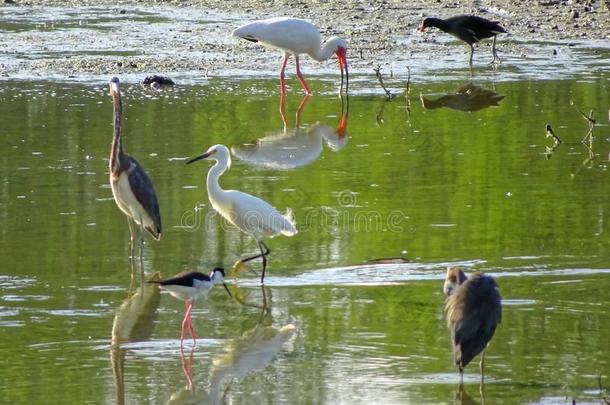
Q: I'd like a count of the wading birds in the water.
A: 6